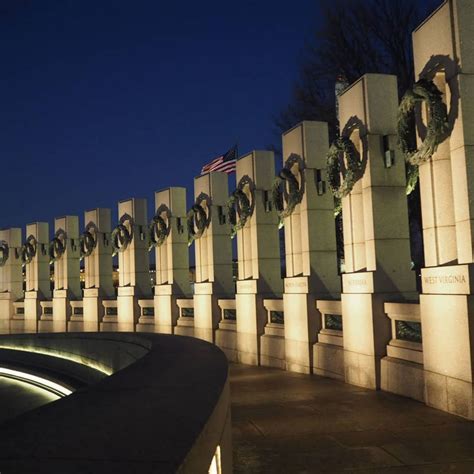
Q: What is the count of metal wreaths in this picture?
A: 11